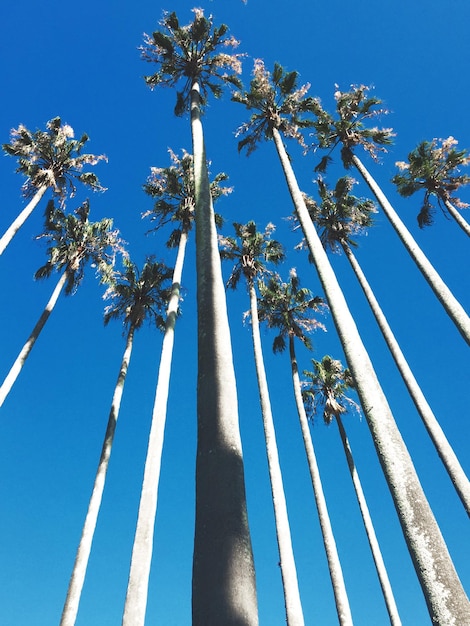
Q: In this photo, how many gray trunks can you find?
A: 12